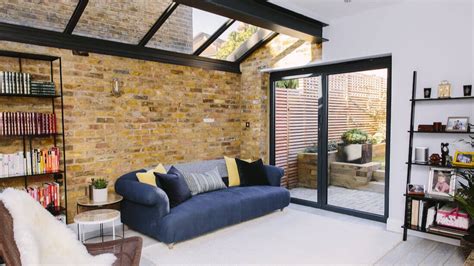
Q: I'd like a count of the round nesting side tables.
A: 2